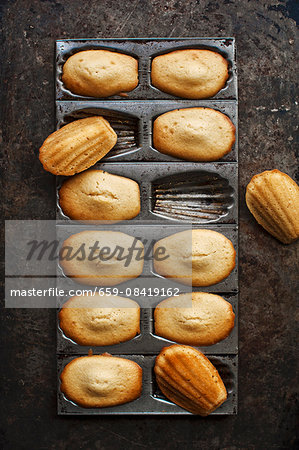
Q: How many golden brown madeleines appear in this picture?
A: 12